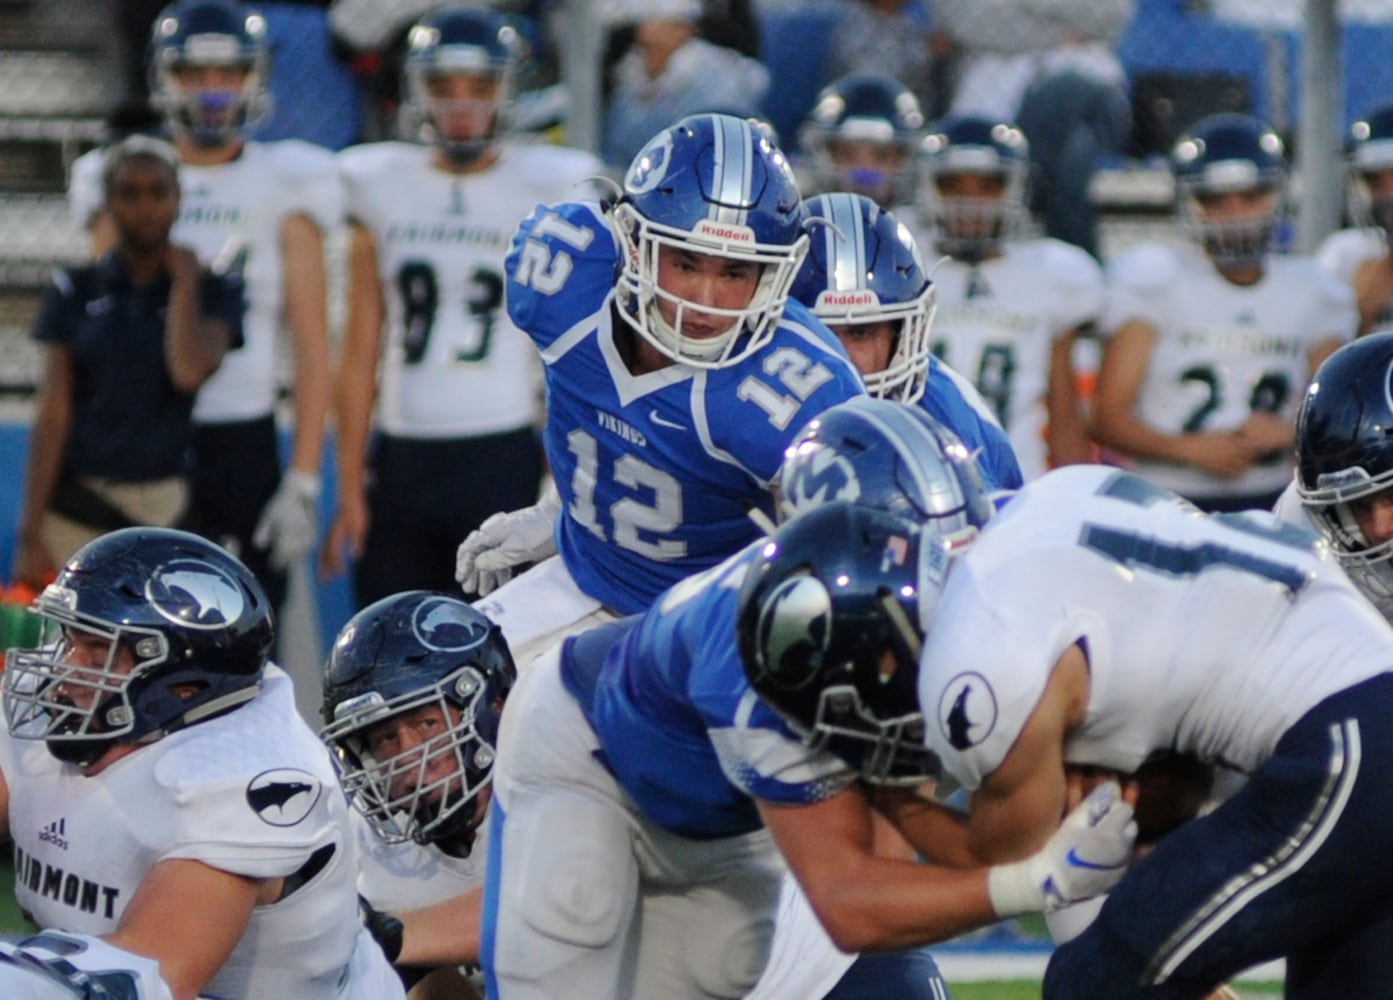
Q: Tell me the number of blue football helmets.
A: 3